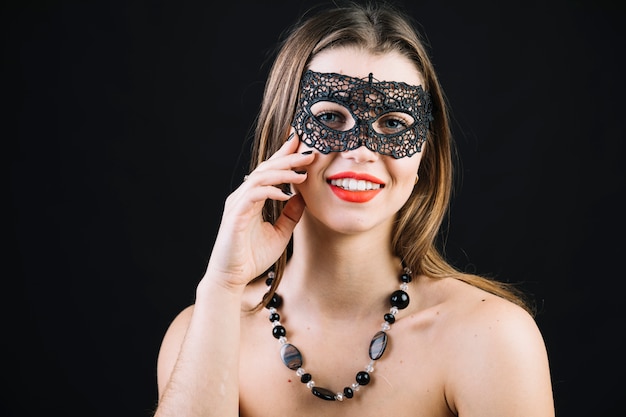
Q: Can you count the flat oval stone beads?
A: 3